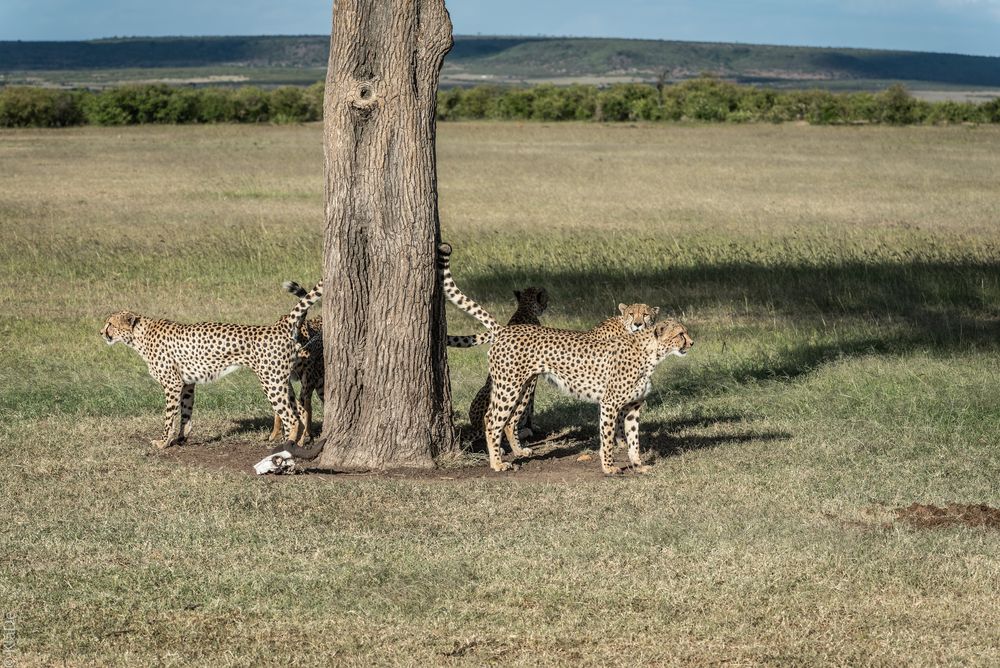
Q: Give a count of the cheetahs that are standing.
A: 4